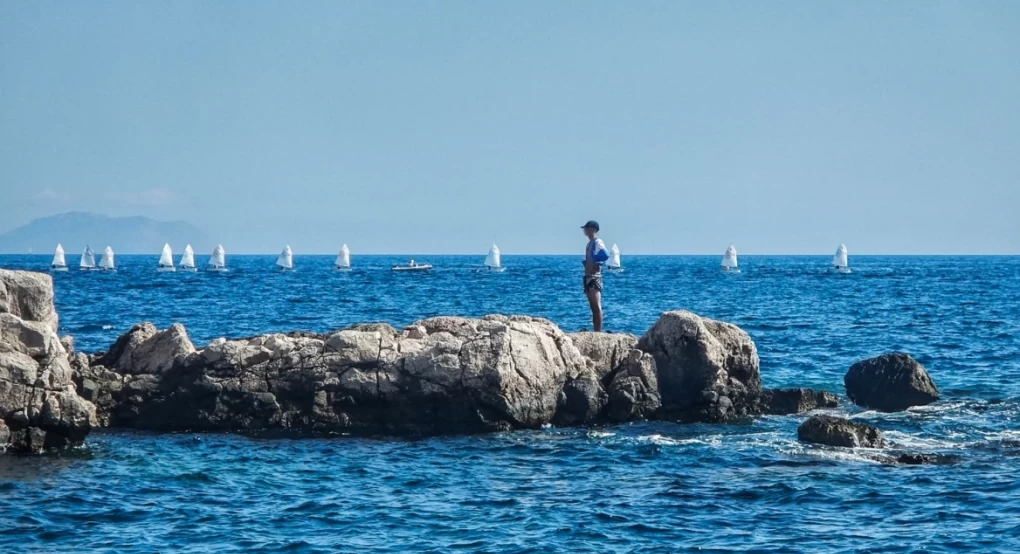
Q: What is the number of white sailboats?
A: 12